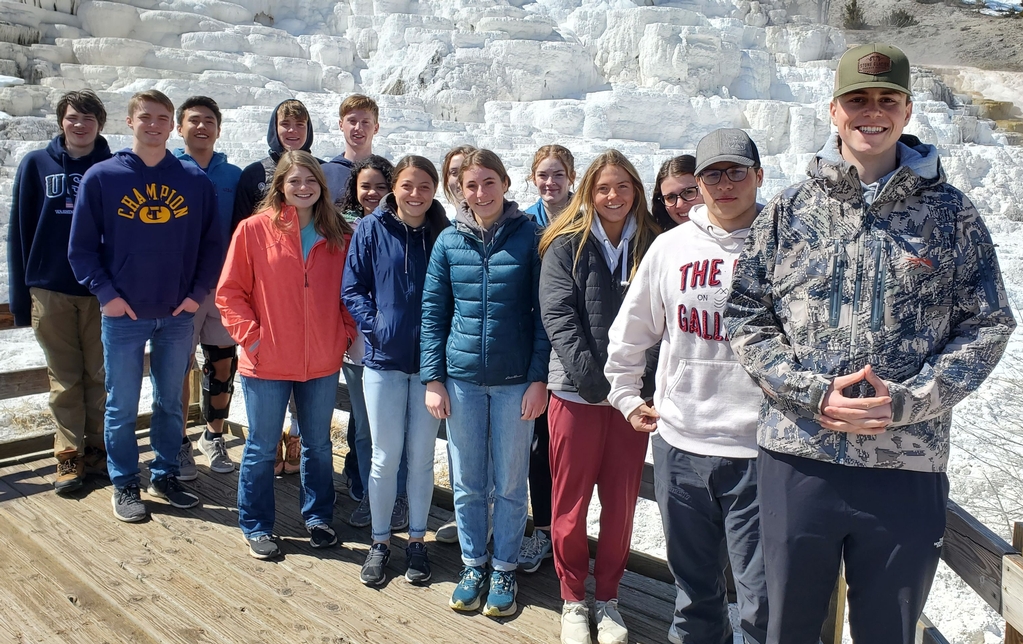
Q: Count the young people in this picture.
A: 15